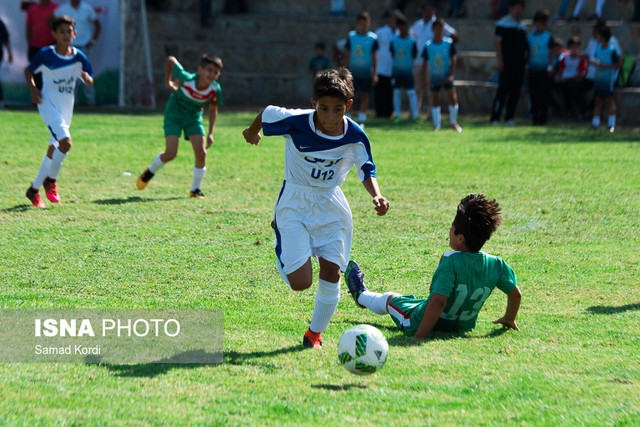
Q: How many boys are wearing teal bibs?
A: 5